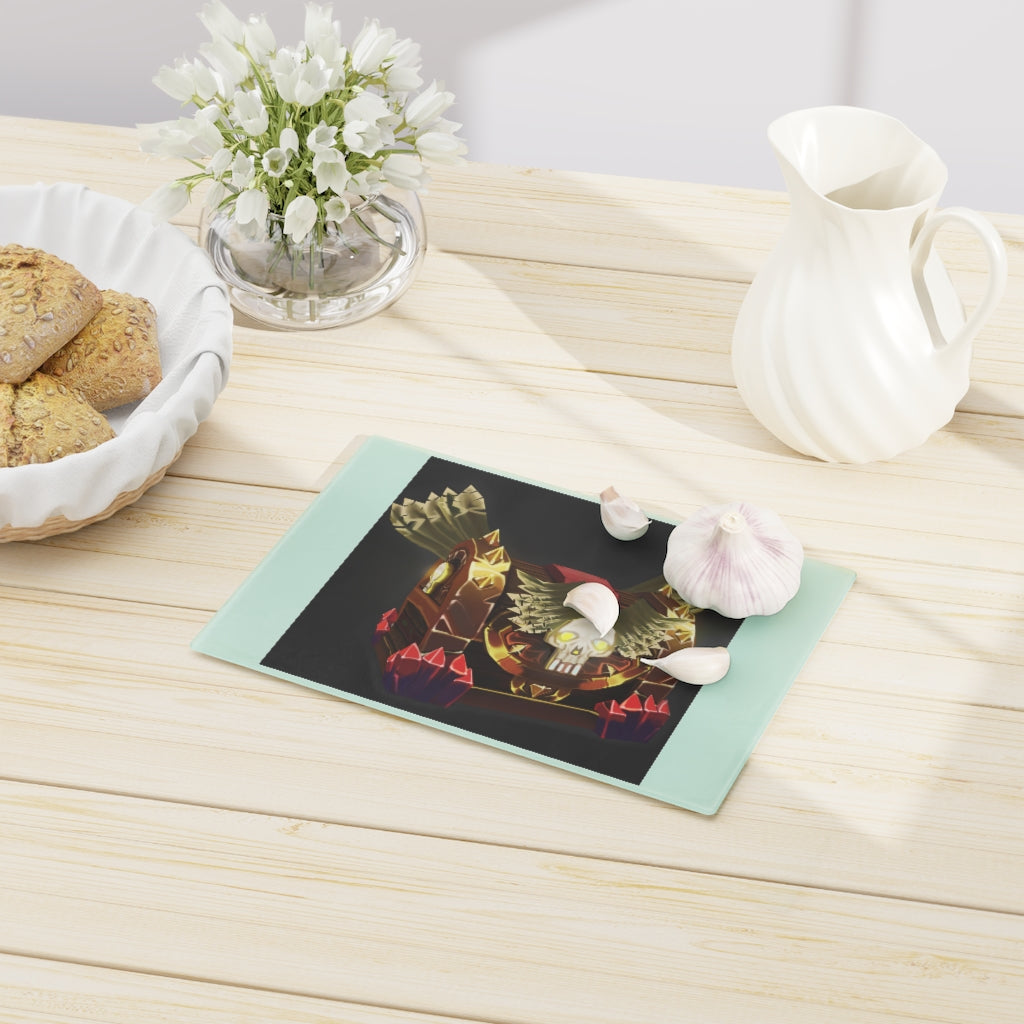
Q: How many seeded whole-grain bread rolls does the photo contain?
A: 3